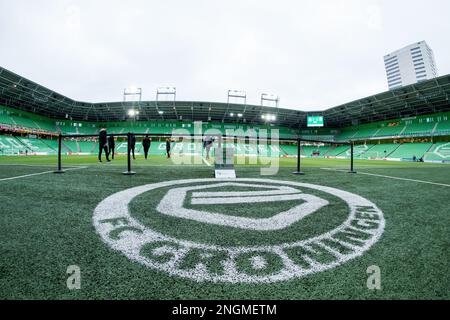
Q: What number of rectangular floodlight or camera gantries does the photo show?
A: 4